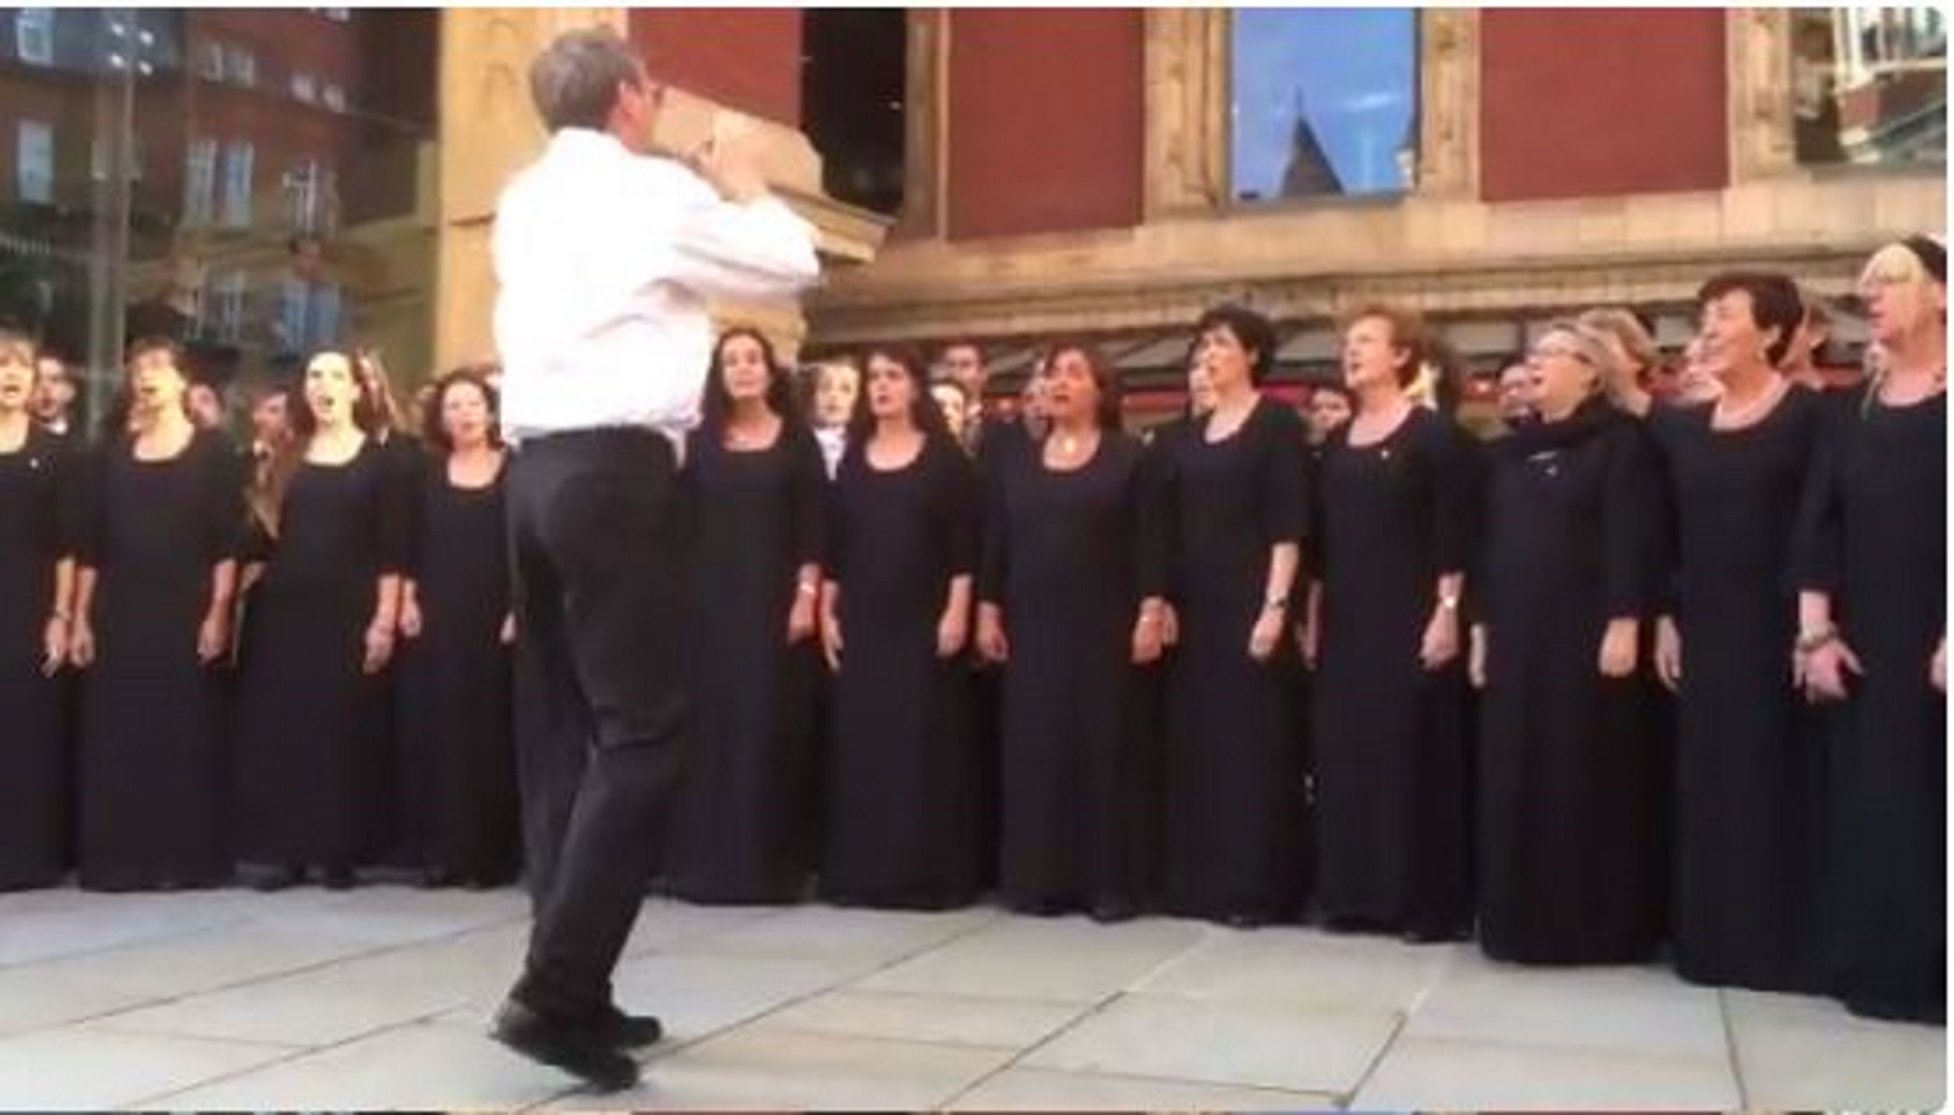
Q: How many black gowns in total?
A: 12